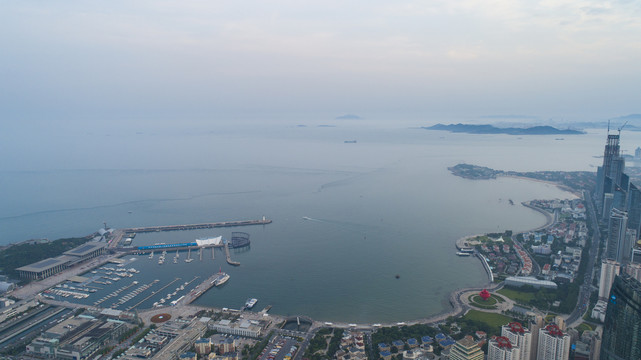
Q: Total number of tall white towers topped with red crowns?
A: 3